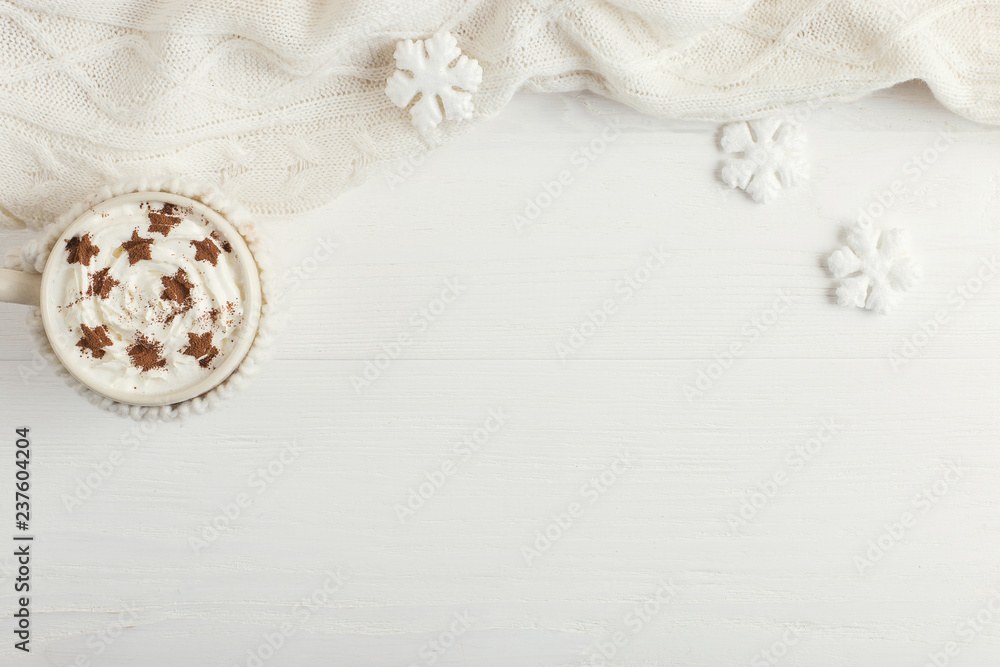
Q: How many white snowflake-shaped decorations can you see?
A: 3